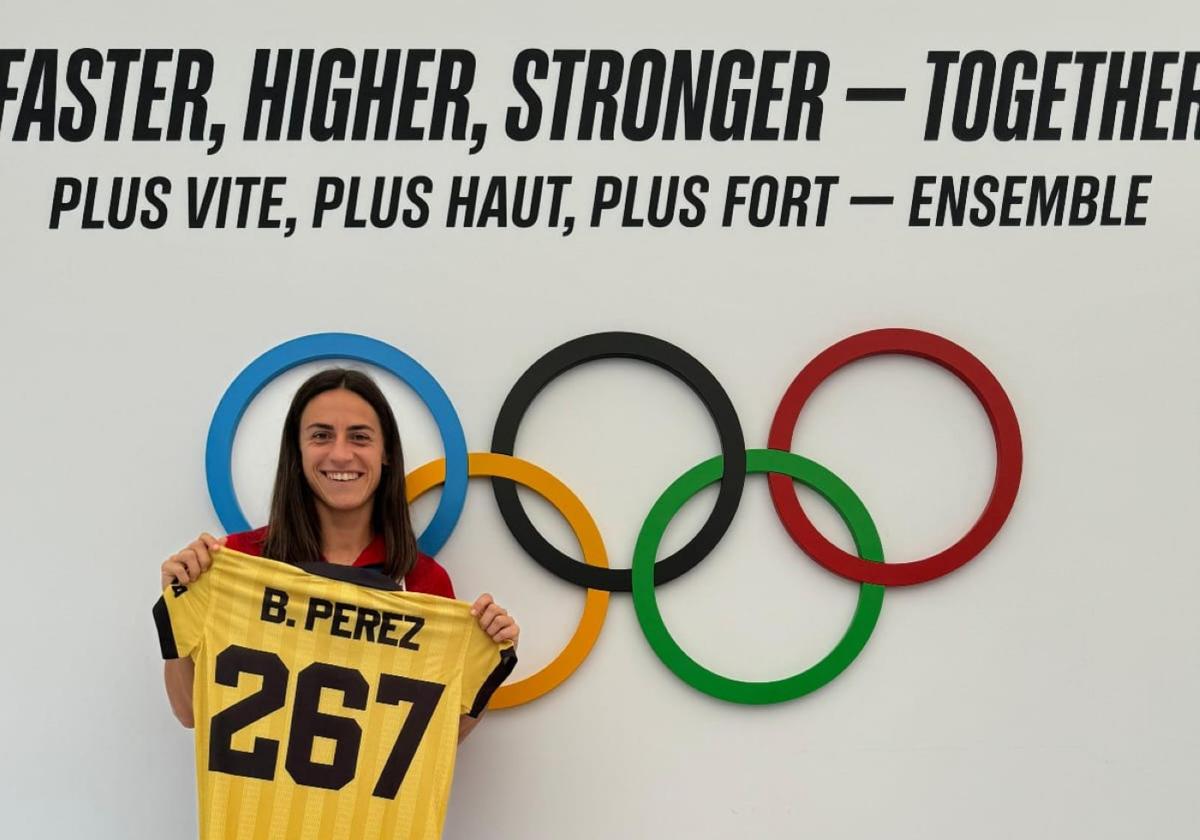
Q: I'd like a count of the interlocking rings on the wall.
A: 5